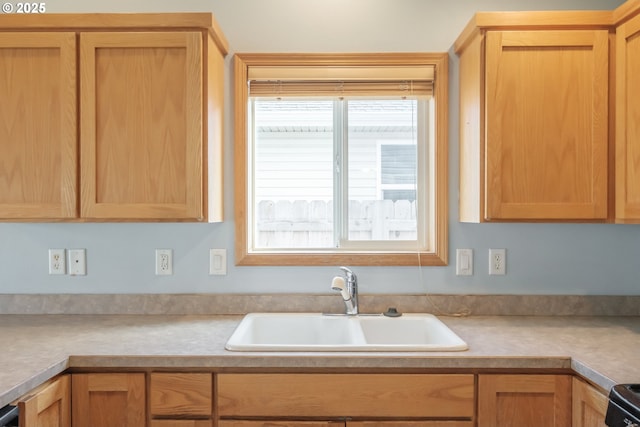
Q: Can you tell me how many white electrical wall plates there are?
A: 6